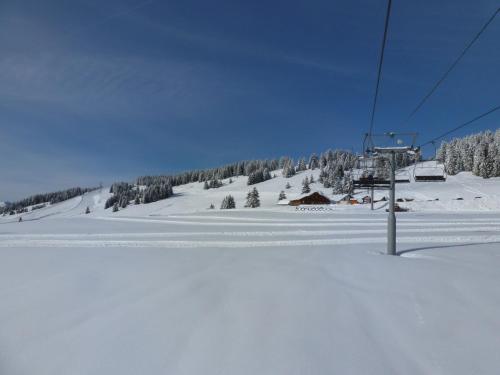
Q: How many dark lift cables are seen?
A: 3